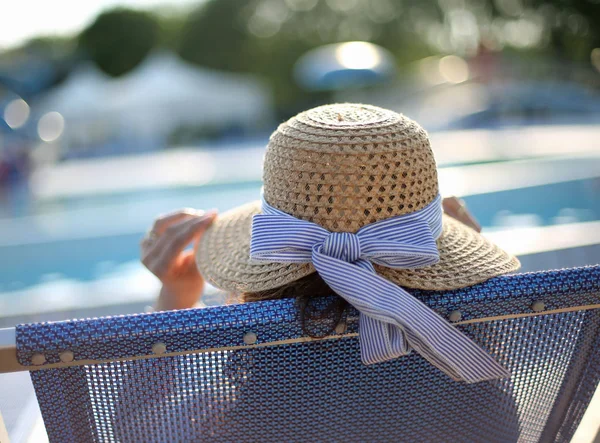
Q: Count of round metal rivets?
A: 7